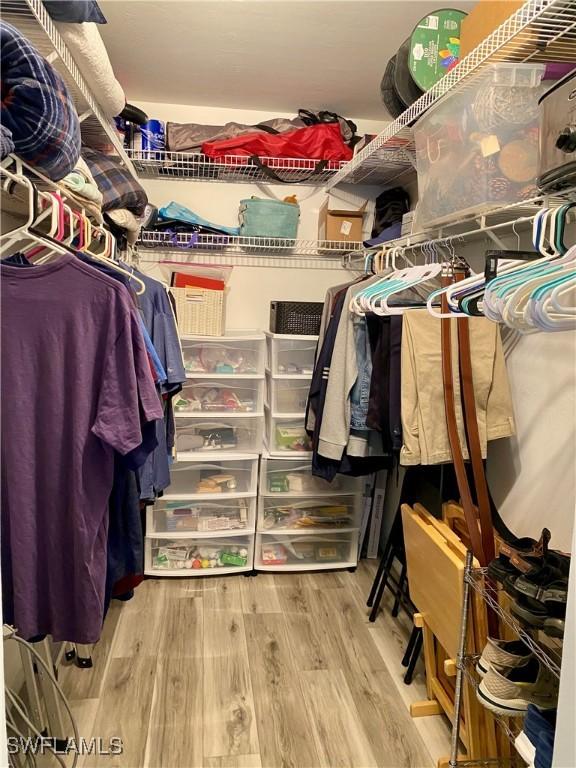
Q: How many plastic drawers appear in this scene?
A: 12